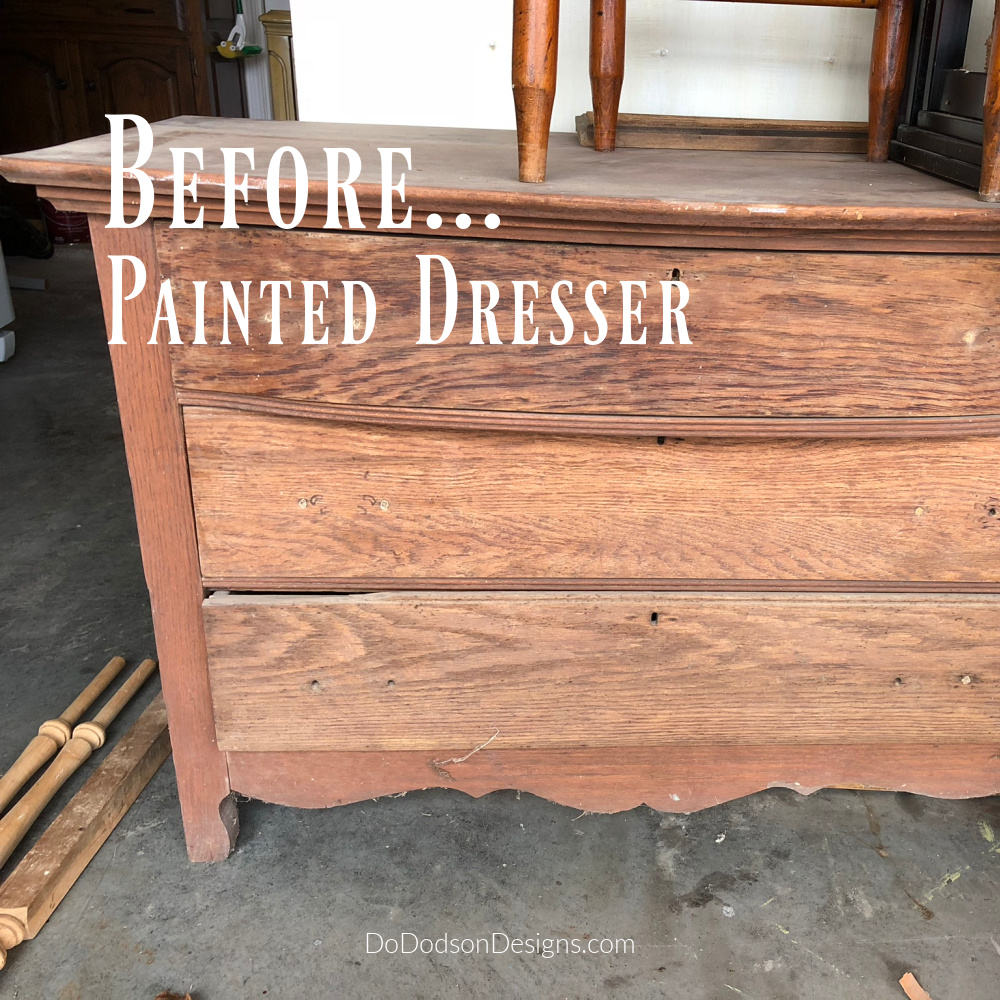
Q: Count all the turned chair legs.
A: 4